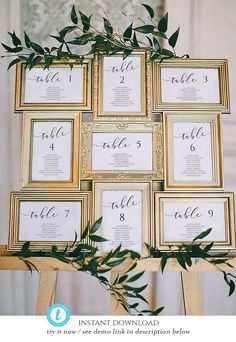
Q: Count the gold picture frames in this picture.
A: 9